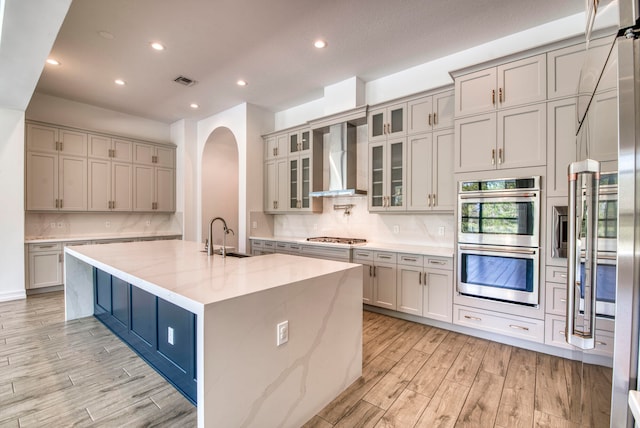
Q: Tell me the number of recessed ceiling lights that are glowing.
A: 6